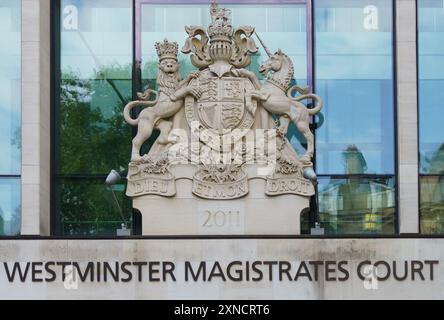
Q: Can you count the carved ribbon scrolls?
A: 3